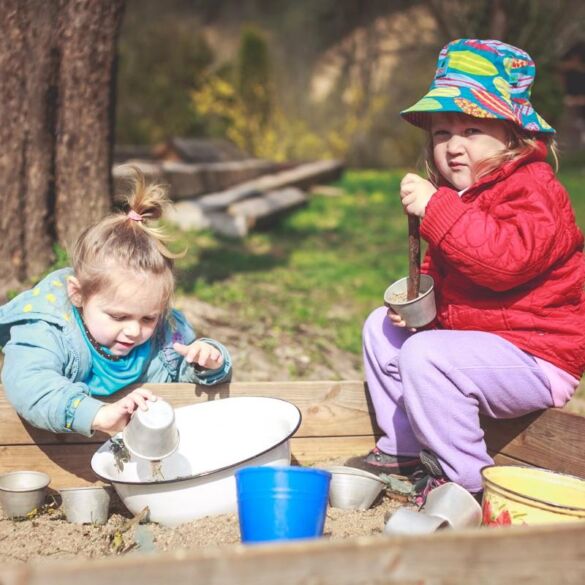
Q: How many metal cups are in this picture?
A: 7